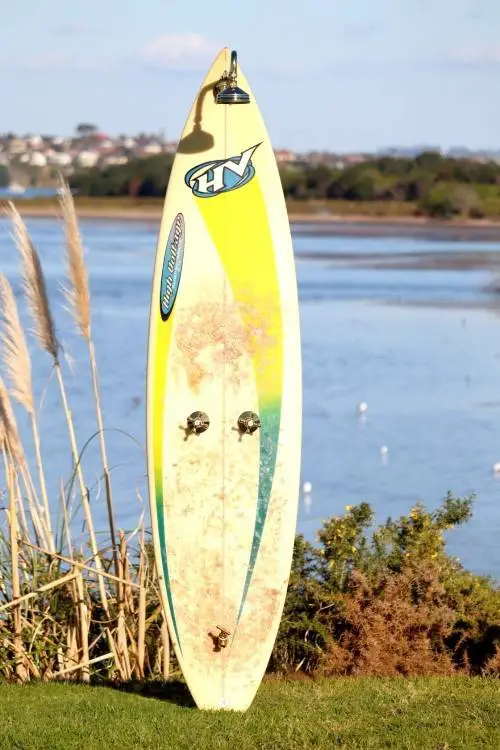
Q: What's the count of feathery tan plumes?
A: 4